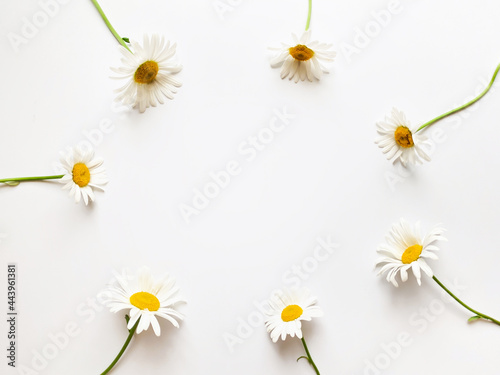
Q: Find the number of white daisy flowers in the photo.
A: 7